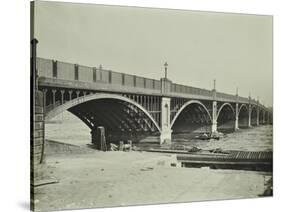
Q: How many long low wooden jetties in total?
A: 1